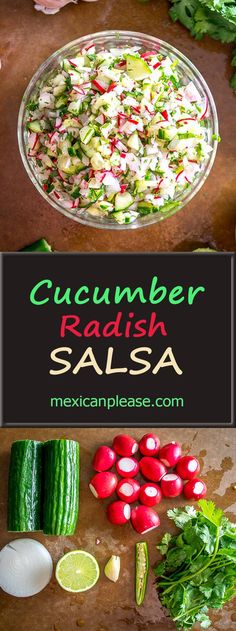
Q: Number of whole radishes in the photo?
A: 14